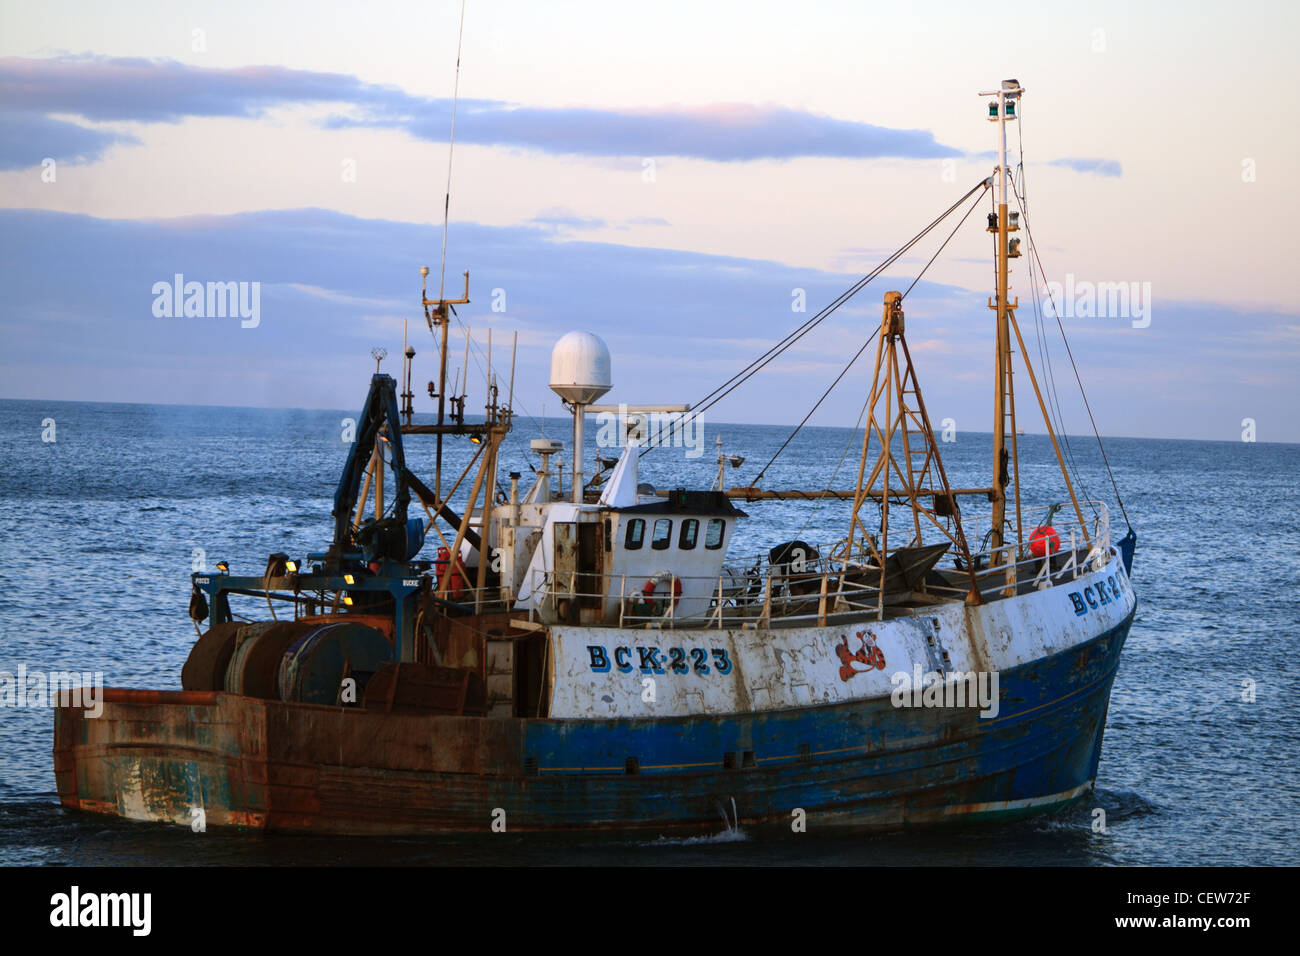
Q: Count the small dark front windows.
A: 4